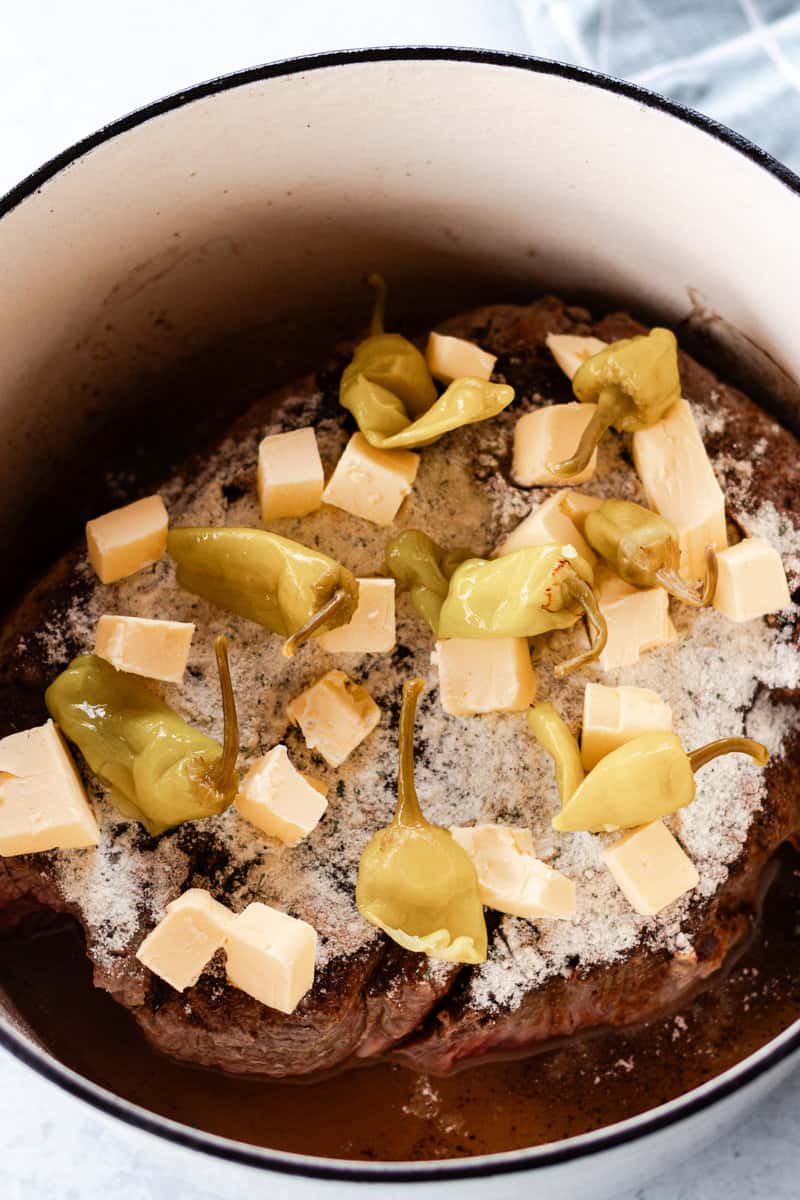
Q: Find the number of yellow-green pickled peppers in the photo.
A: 8